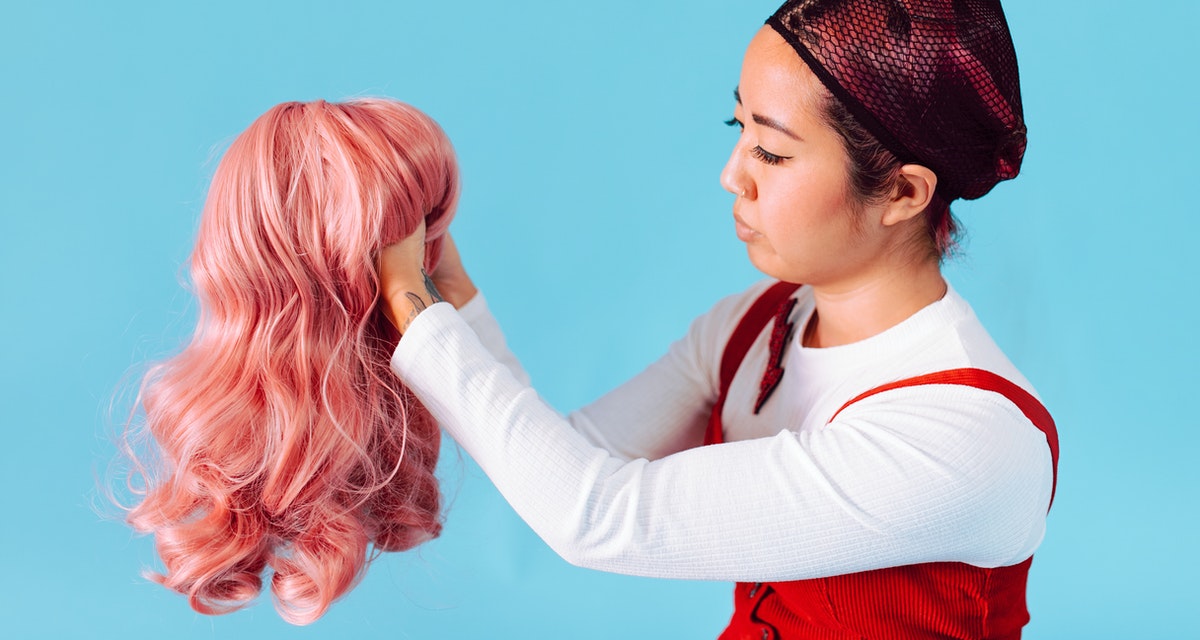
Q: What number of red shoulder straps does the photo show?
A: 2